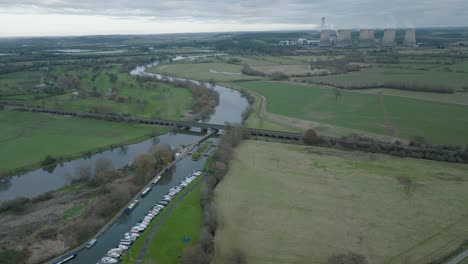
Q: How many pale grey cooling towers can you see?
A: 5